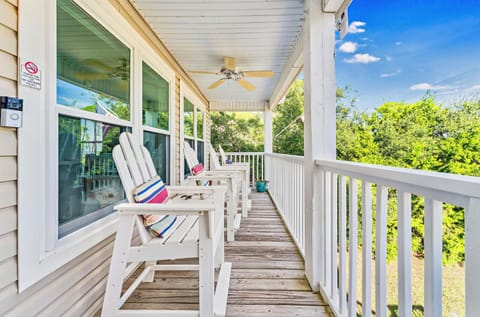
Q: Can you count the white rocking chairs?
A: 4